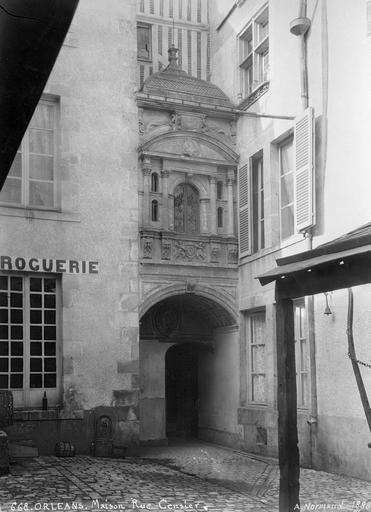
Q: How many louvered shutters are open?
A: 2